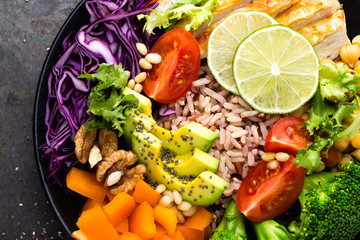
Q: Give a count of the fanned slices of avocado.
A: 3